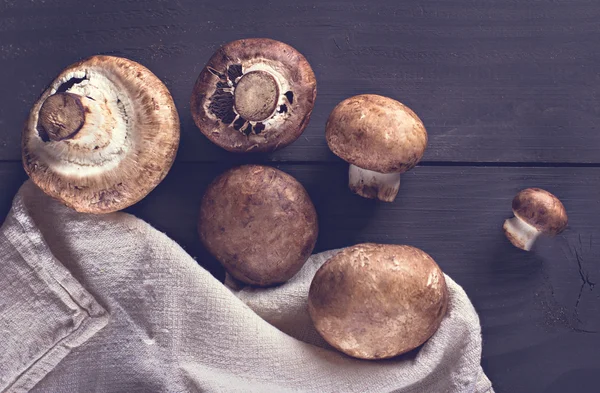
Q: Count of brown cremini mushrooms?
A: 6